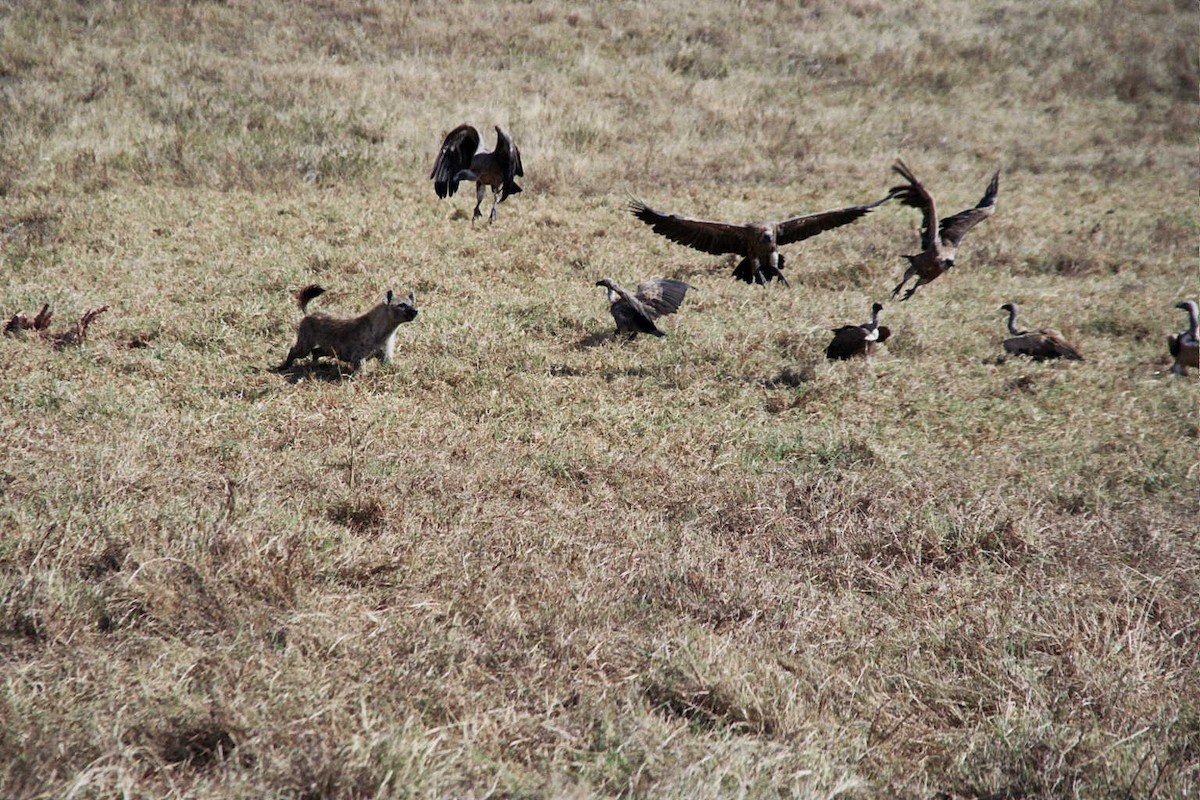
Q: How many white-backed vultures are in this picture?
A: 7